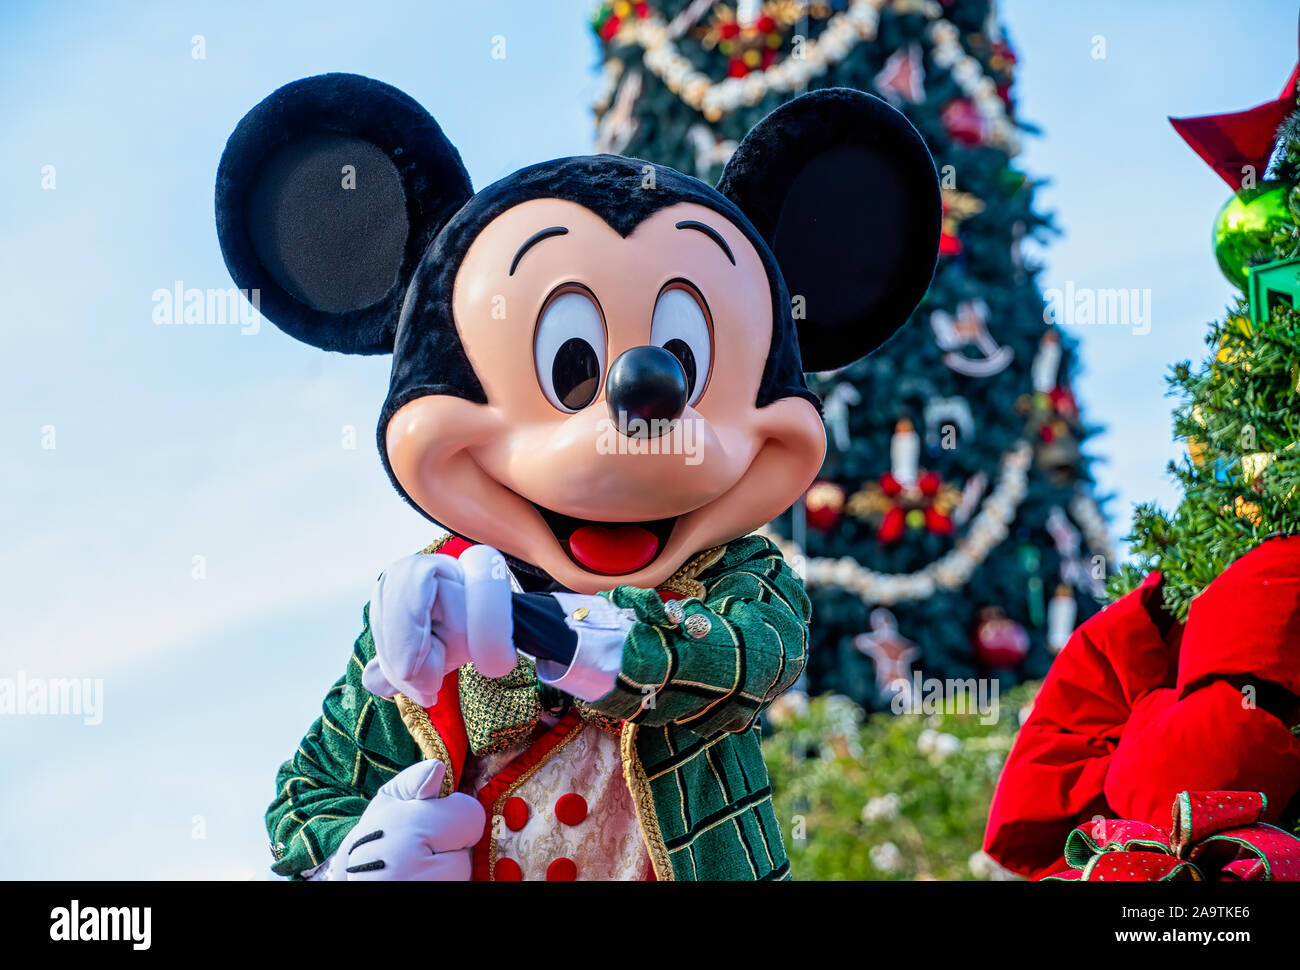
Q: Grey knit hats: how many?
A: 0